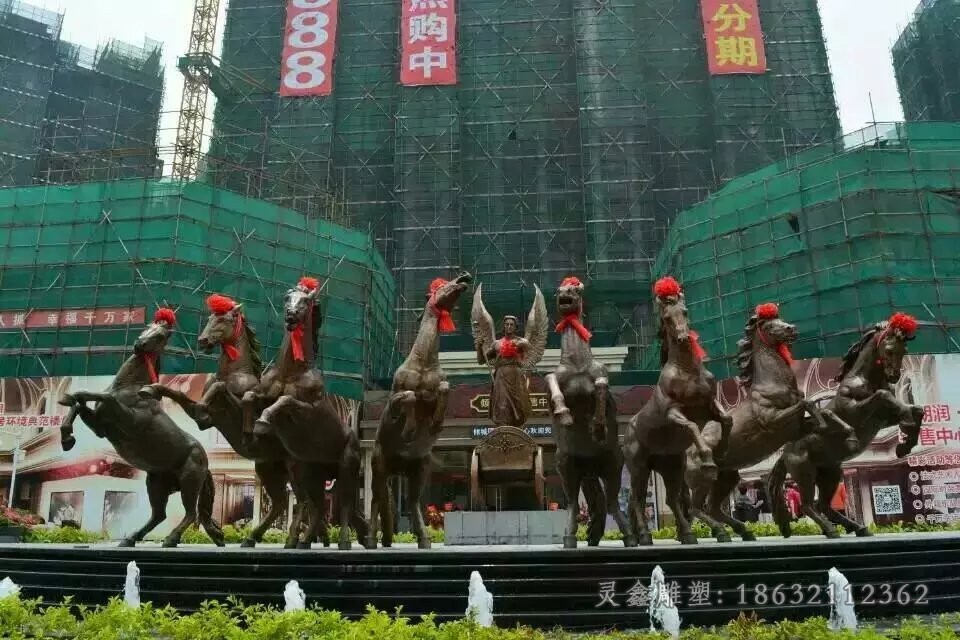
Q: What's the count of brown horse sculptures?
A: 8